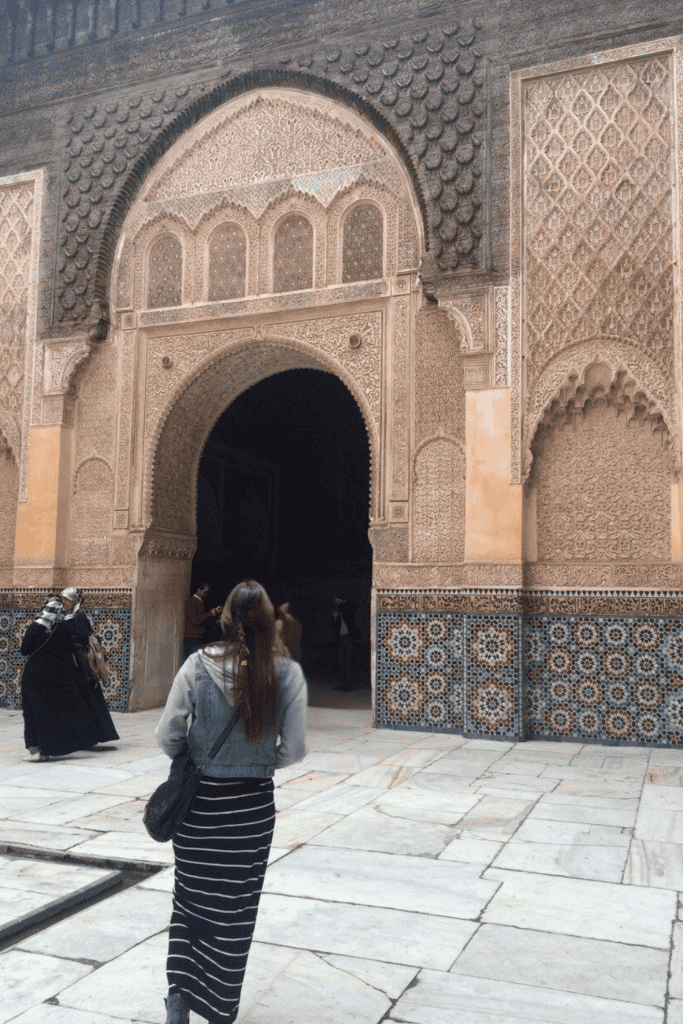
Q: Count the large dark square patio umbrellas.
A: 0